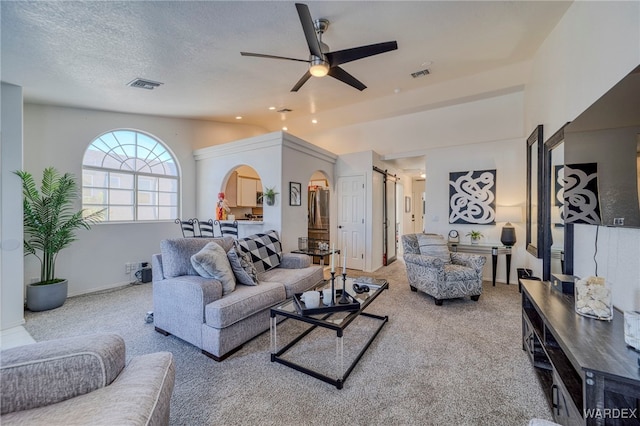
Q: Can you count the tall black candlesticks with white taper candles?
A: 2